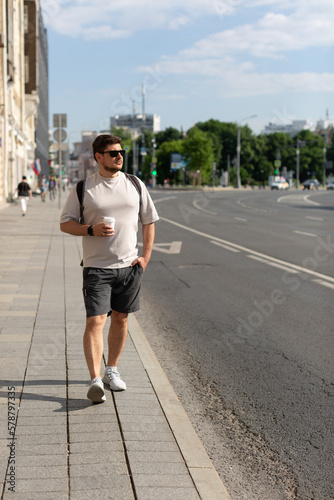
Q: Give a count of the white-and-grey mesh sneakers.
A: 2